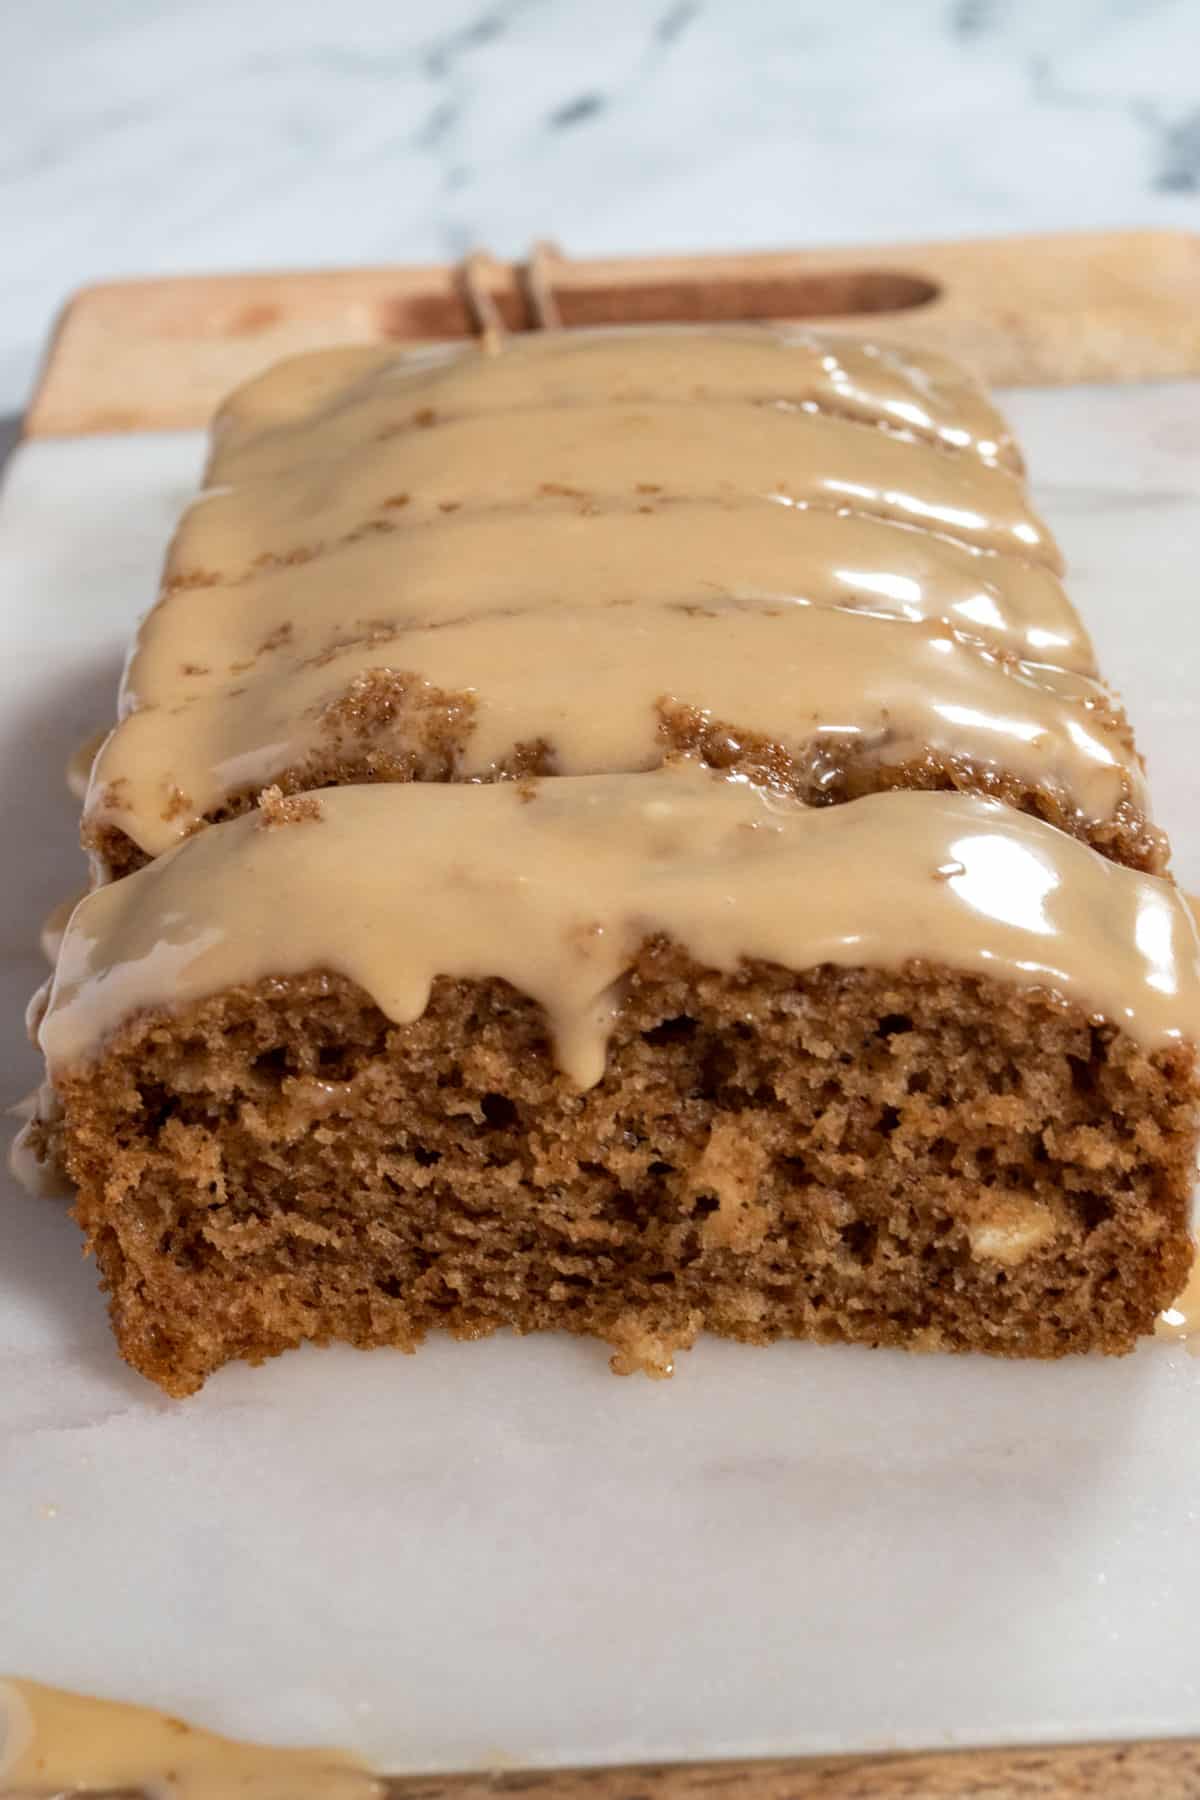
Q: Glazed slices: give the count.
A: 5